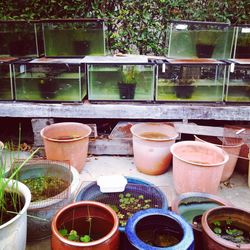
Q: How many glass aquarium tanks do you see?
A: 9